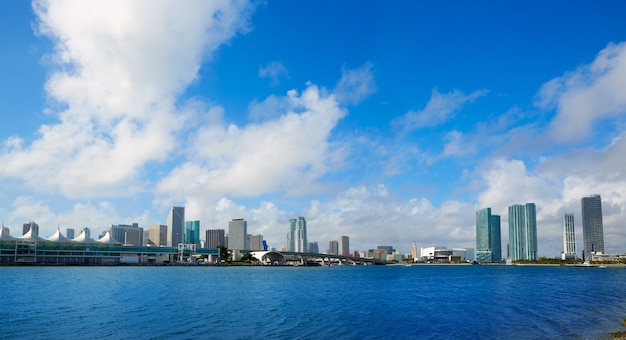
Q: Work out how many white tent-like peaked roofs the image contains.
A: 5